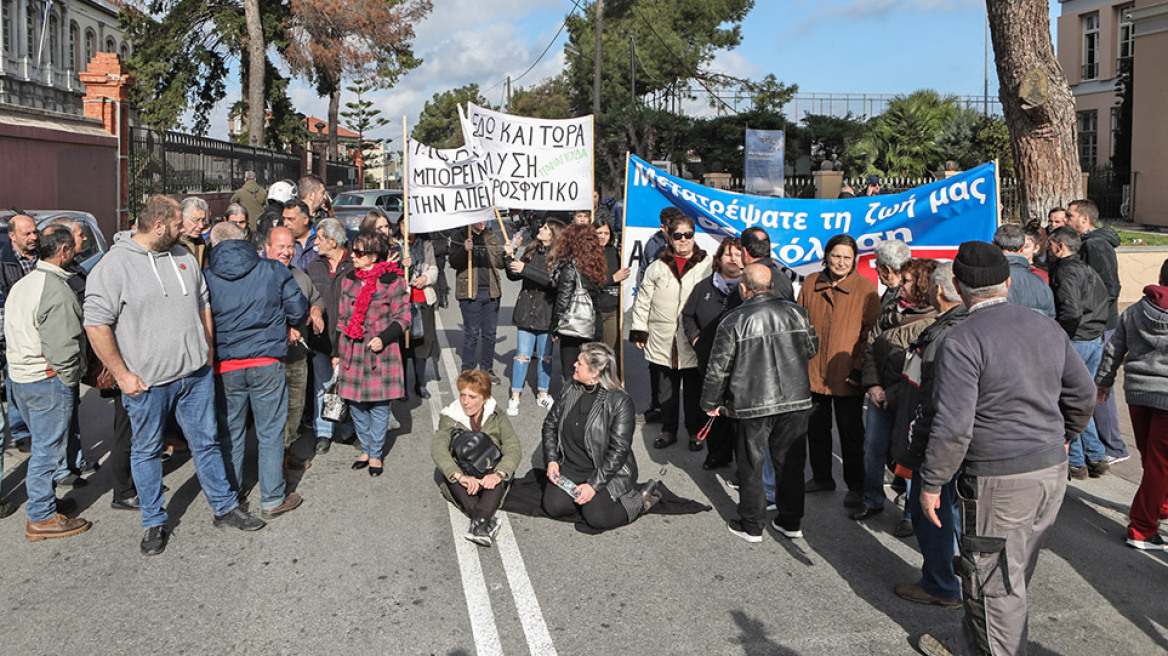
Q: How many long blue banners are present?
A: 1